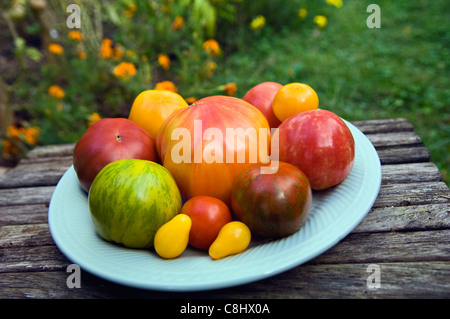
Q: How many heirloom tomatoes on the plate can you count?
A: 11